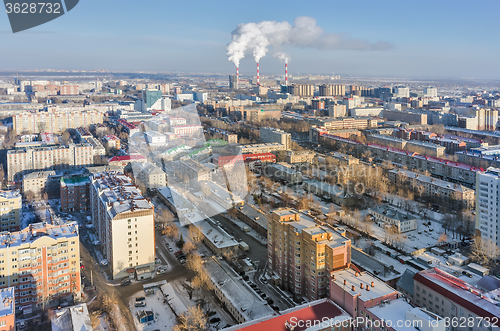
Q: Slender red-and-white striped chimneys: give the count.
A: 3